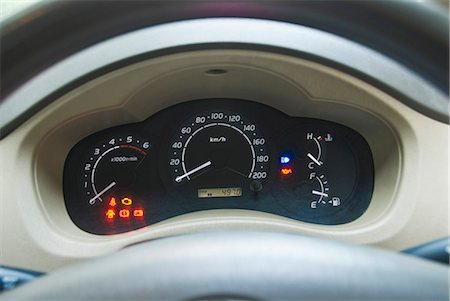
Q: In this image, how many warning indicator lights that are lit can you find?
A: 7